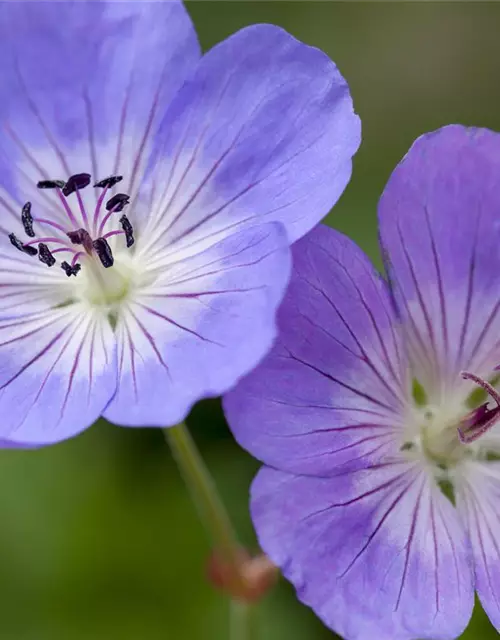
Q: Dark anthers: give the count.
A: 10